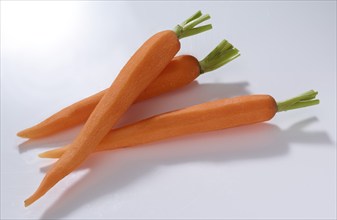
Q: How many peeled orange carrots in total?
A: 3